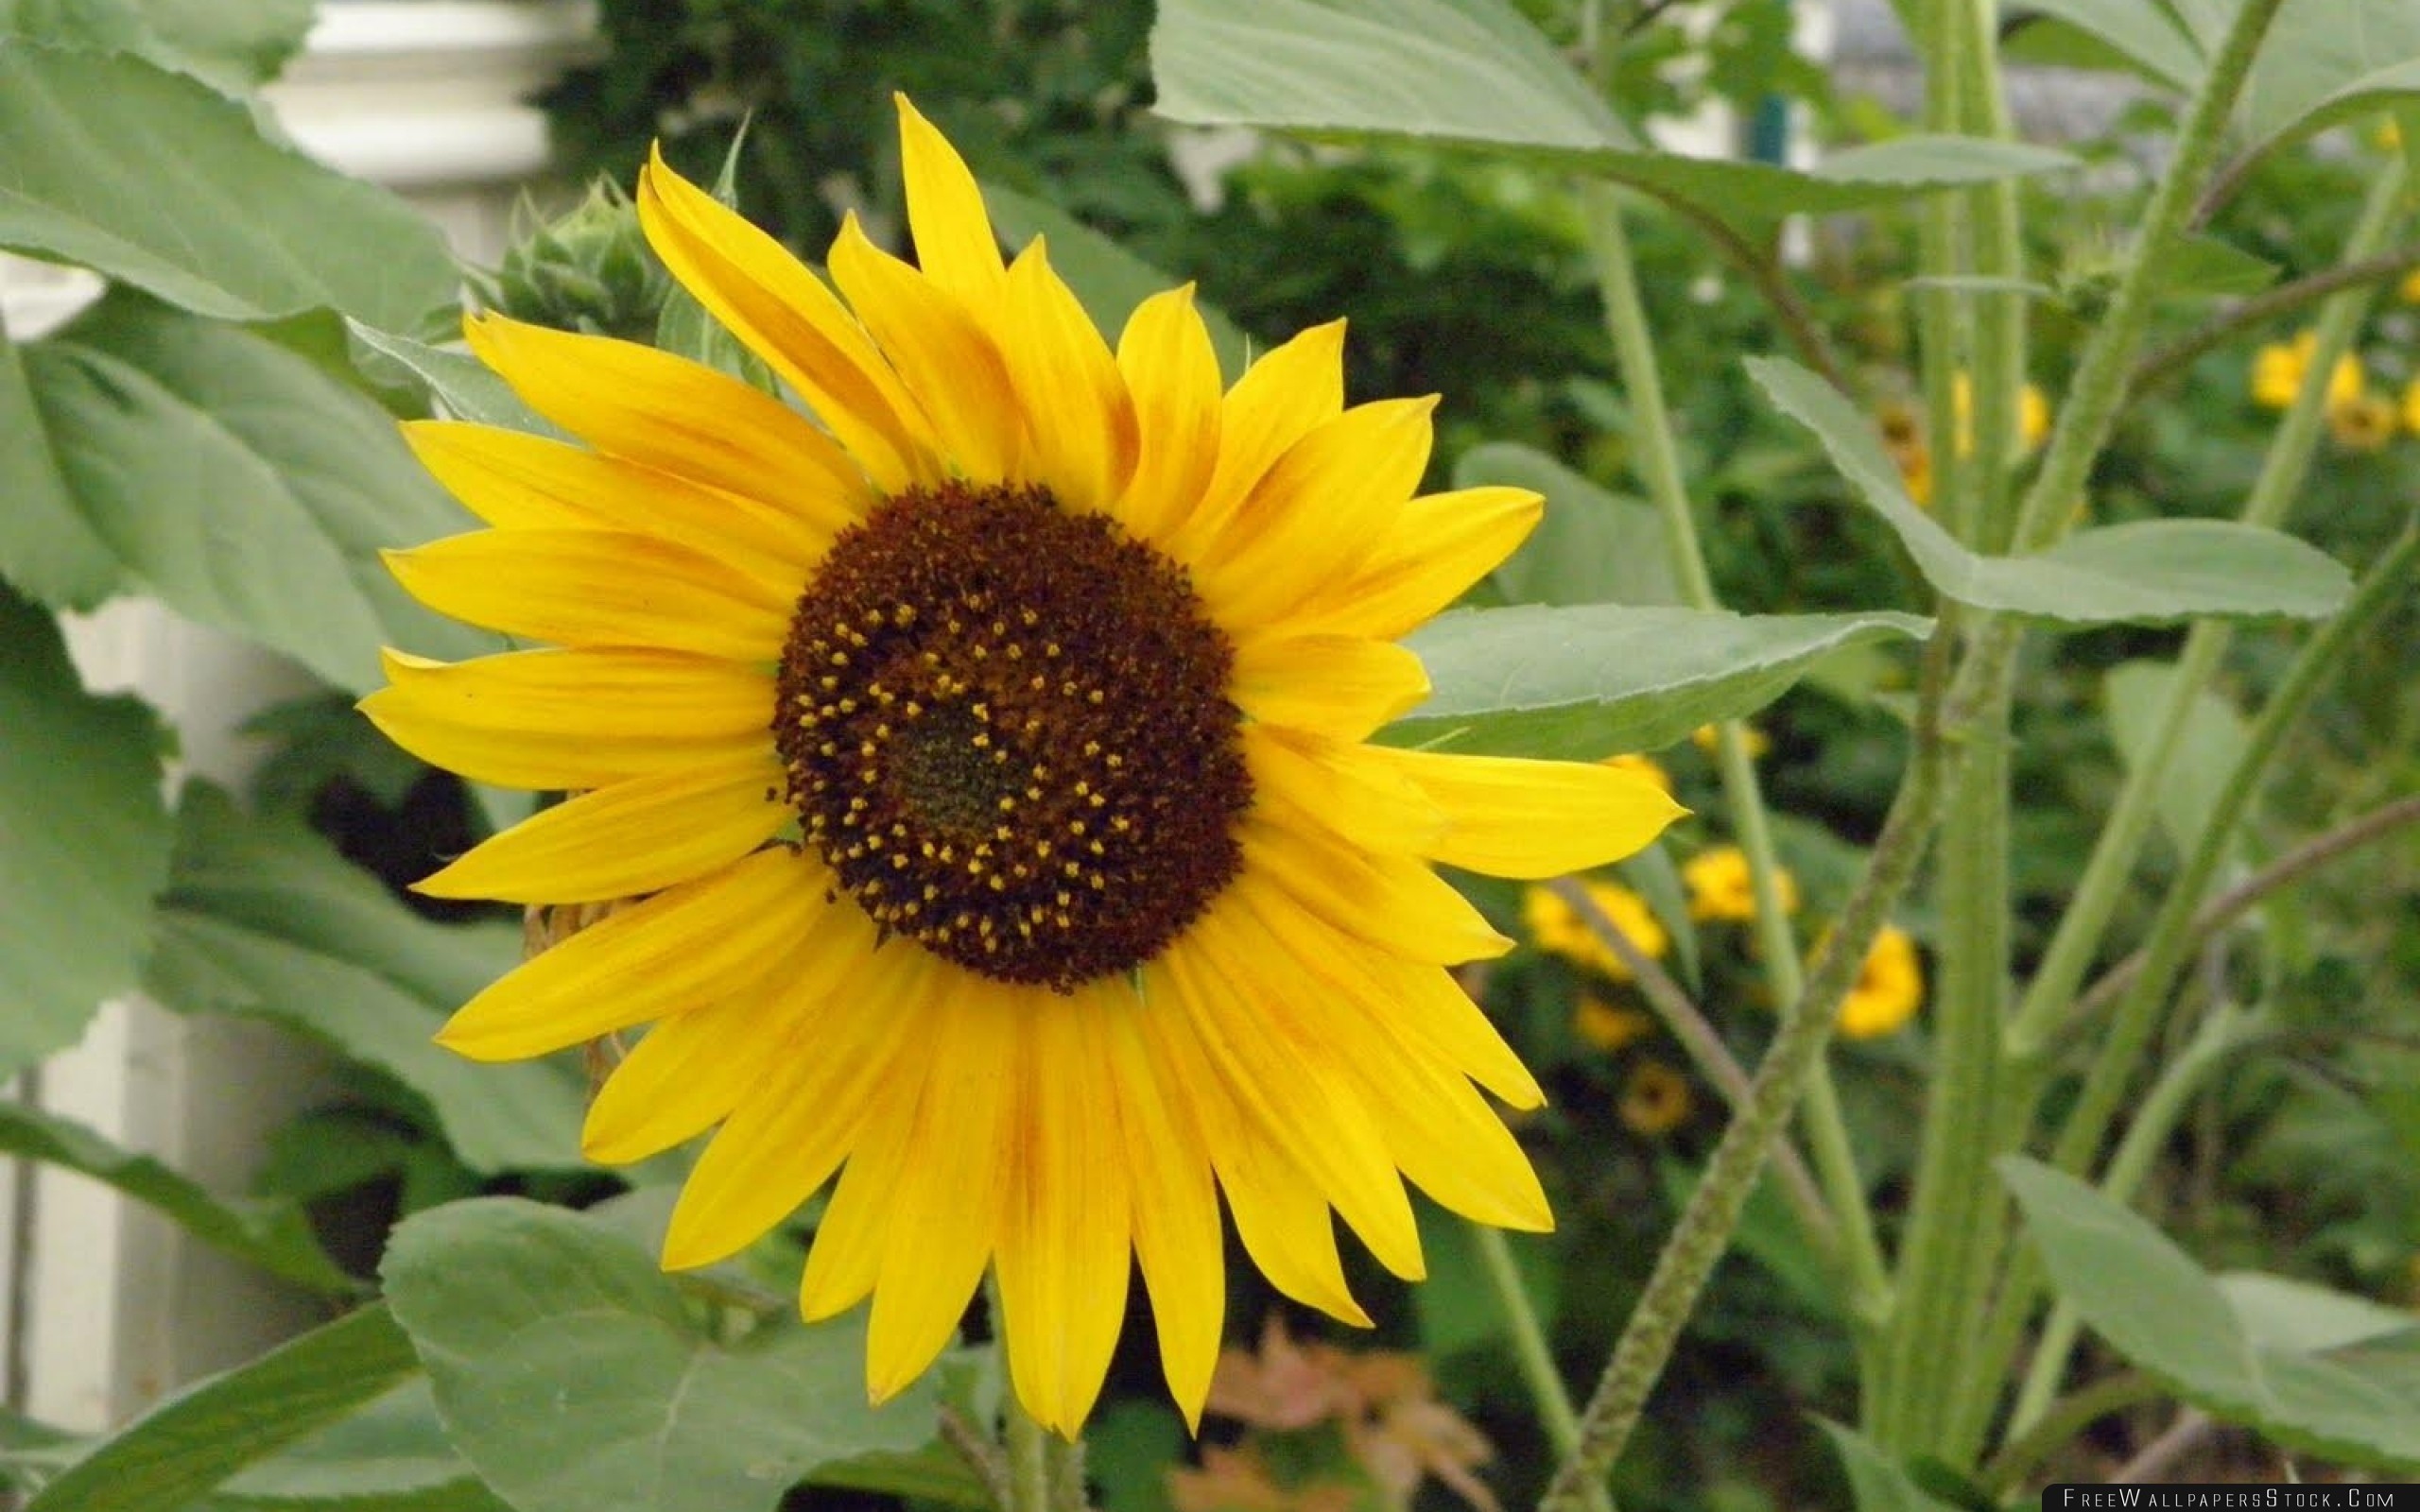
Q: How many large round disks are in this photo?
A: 1